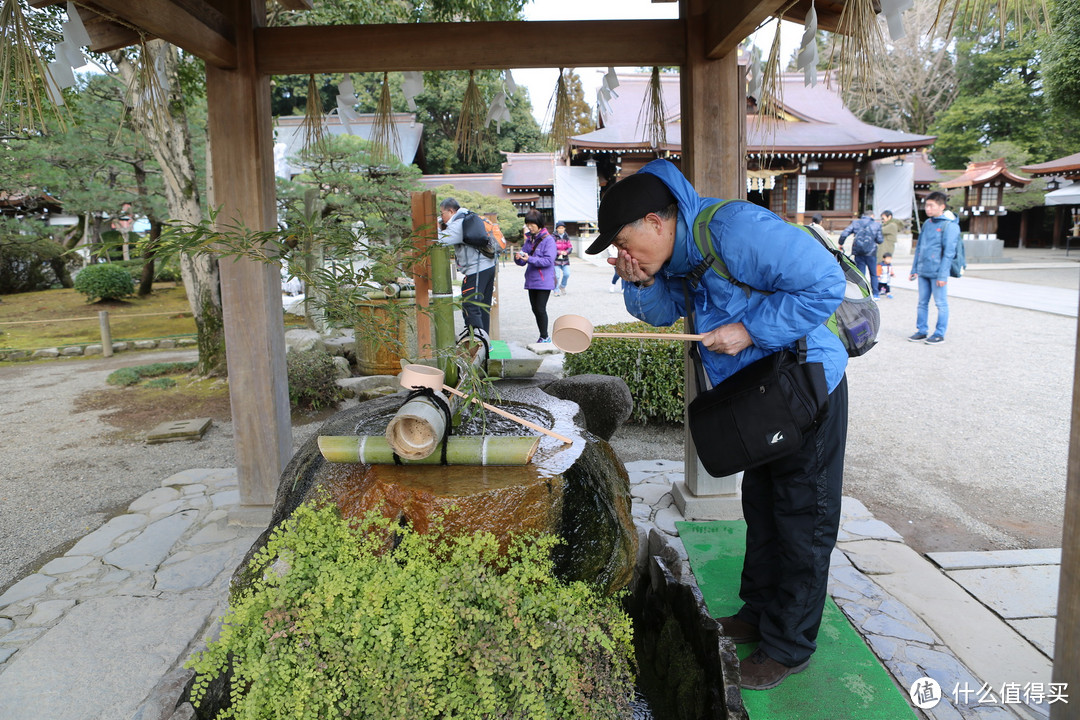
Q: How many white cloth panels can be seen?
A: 2